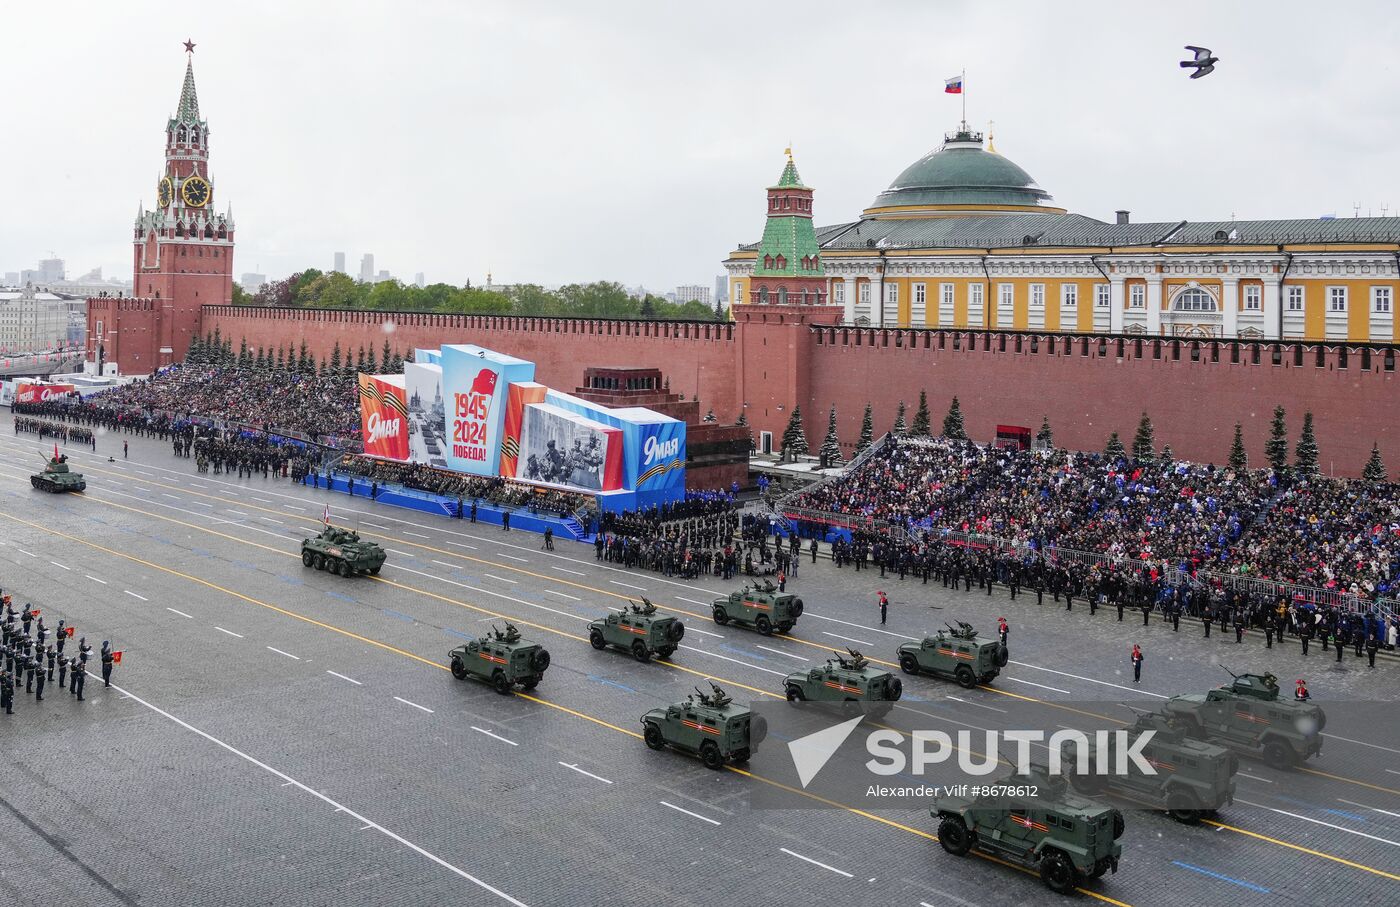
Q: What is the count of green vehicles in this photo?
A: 11